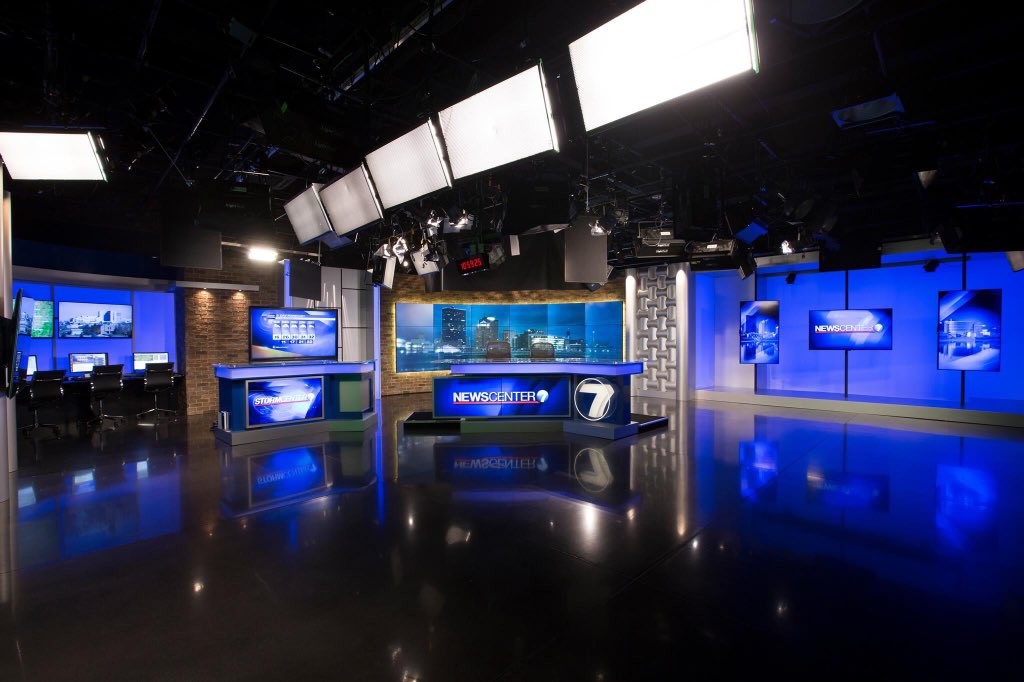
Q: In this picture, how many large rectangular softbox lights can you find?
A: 6